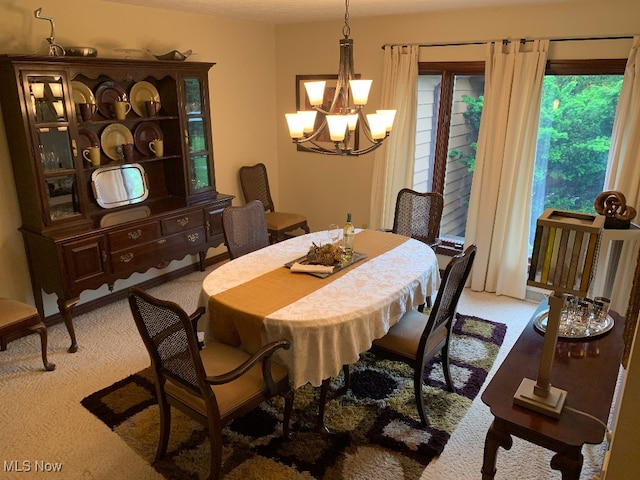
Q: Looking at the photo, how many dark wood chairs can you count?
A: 6